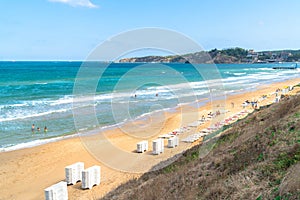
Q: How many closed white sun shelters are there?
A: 6